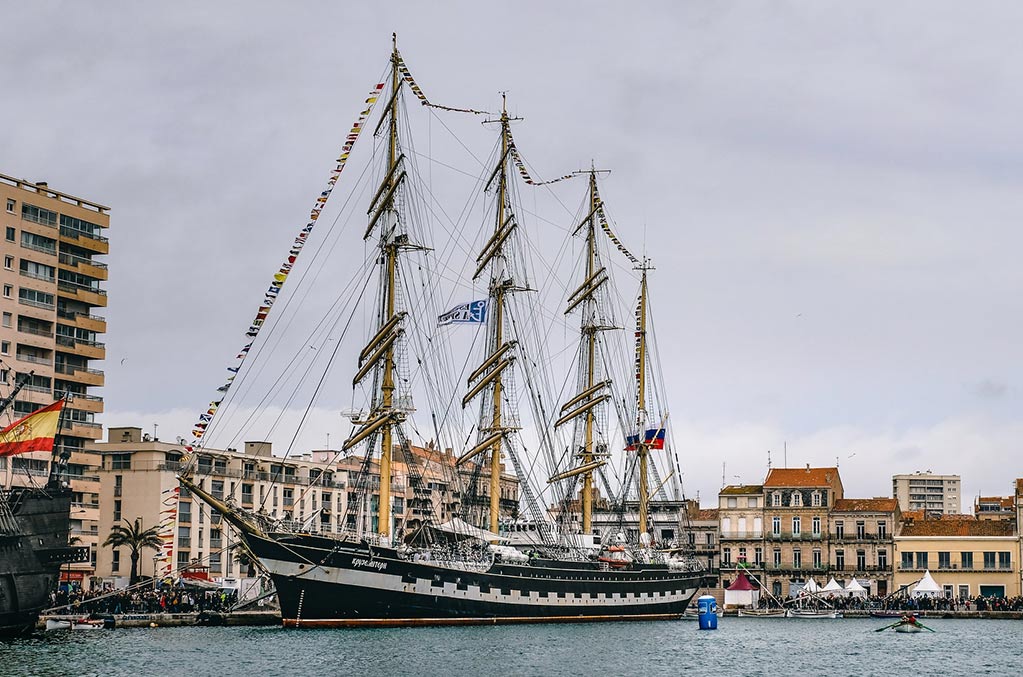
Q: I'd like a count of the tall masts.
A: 4